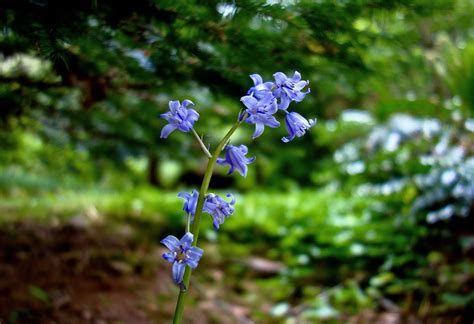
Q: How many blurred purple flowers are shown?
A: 0